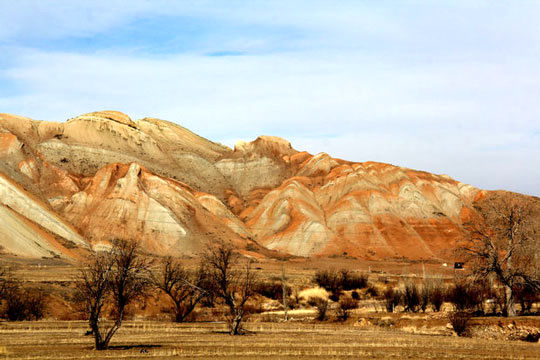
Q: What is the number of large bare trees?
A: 4